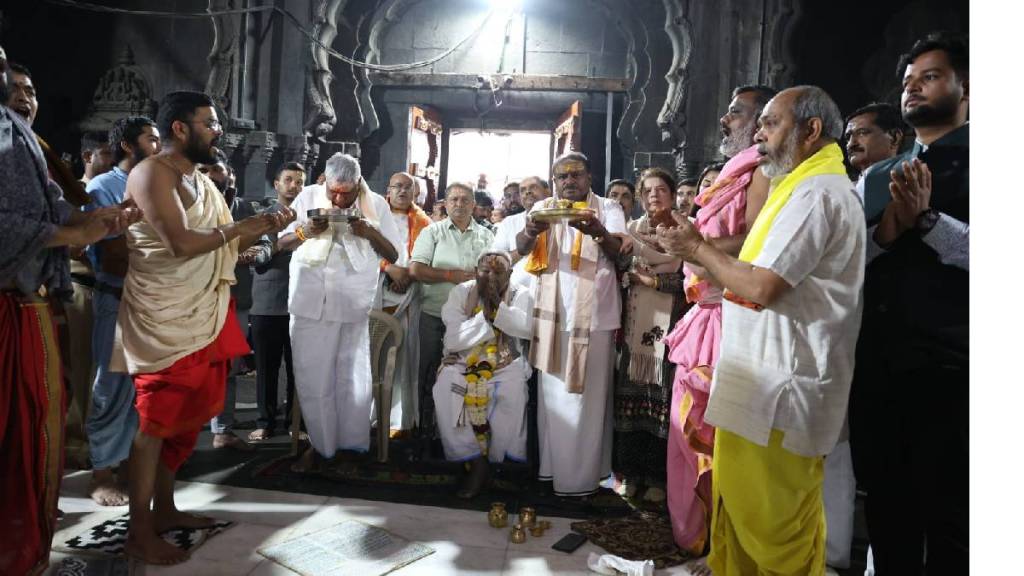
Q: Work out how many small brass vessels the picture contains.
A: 5